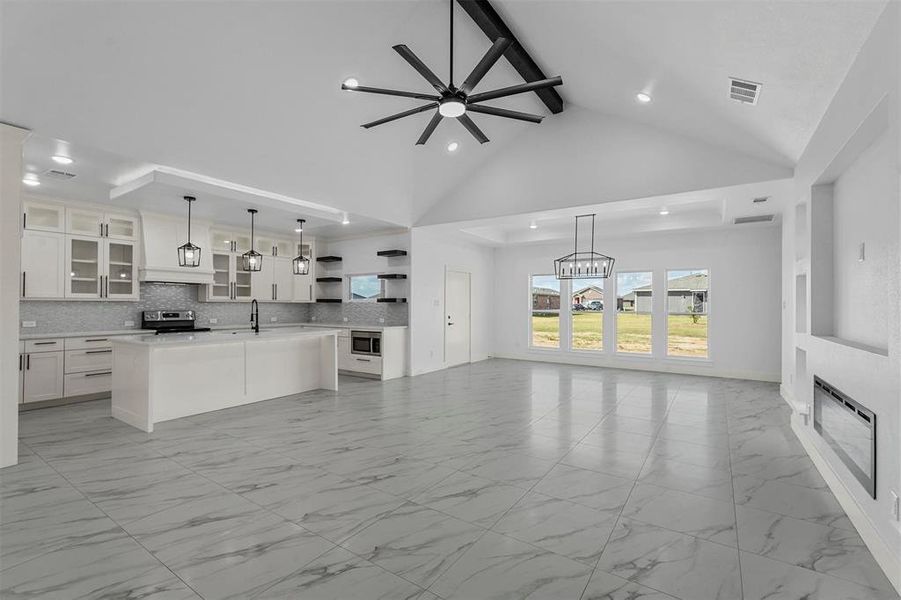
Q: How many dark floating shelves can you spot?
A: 6